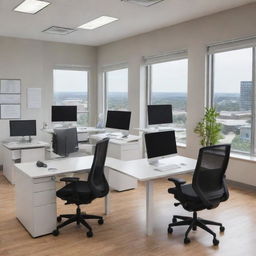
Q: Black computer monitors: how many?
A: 5